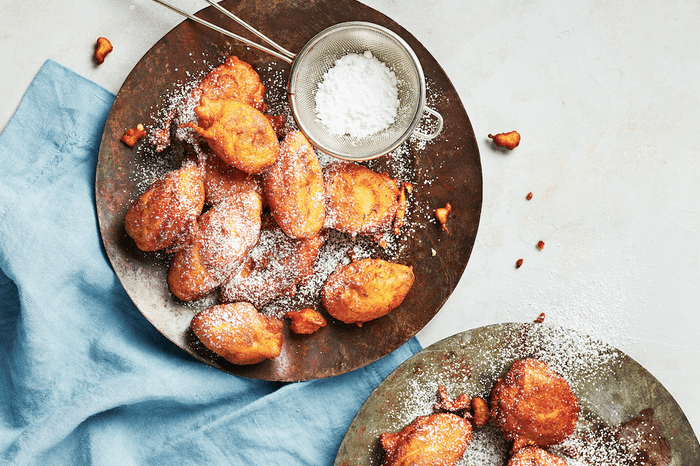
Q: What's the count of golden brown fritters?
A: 13